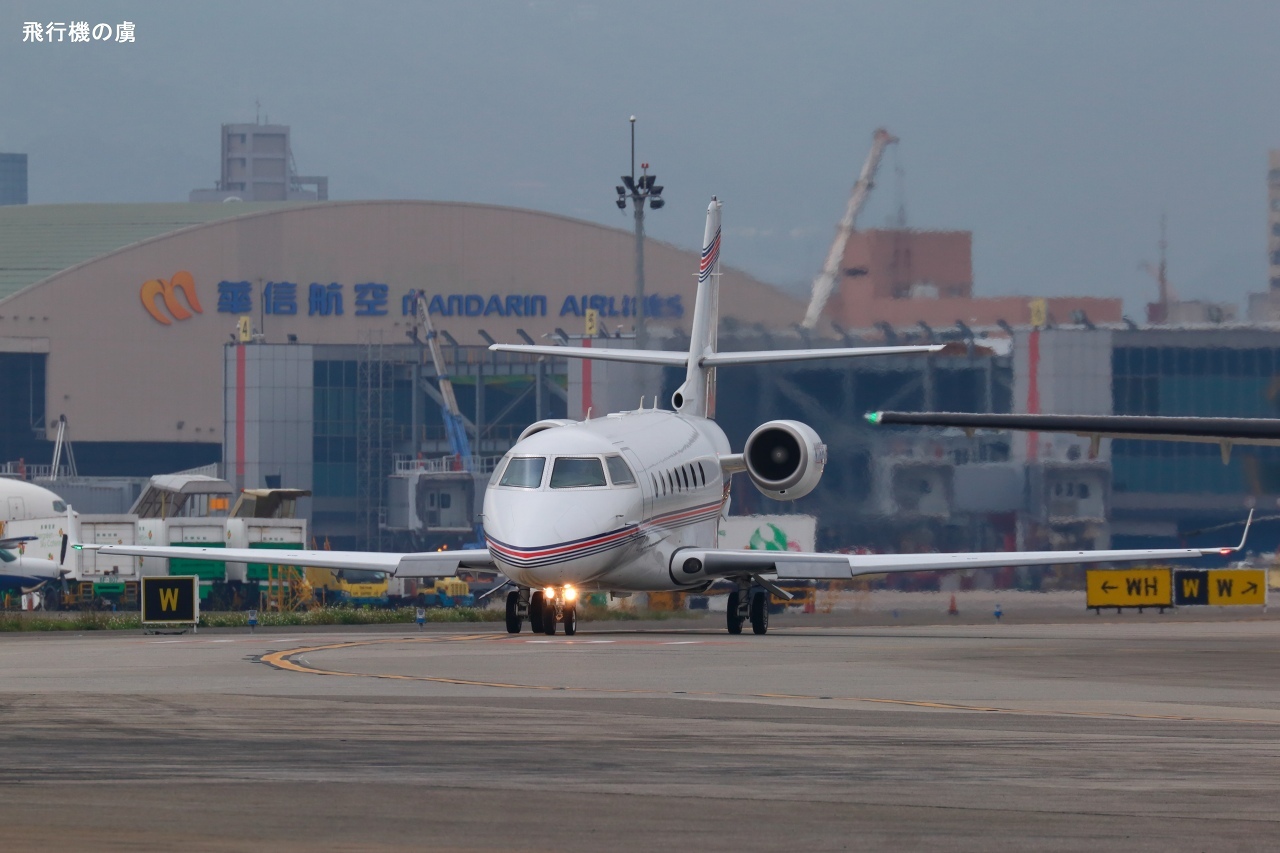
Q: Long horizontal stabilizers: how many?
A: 2